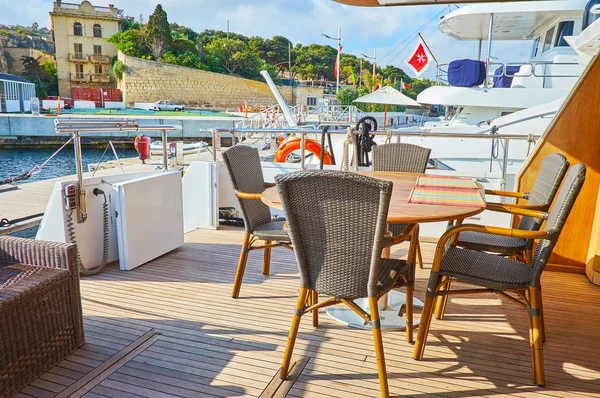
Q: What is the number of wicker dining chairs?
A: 5